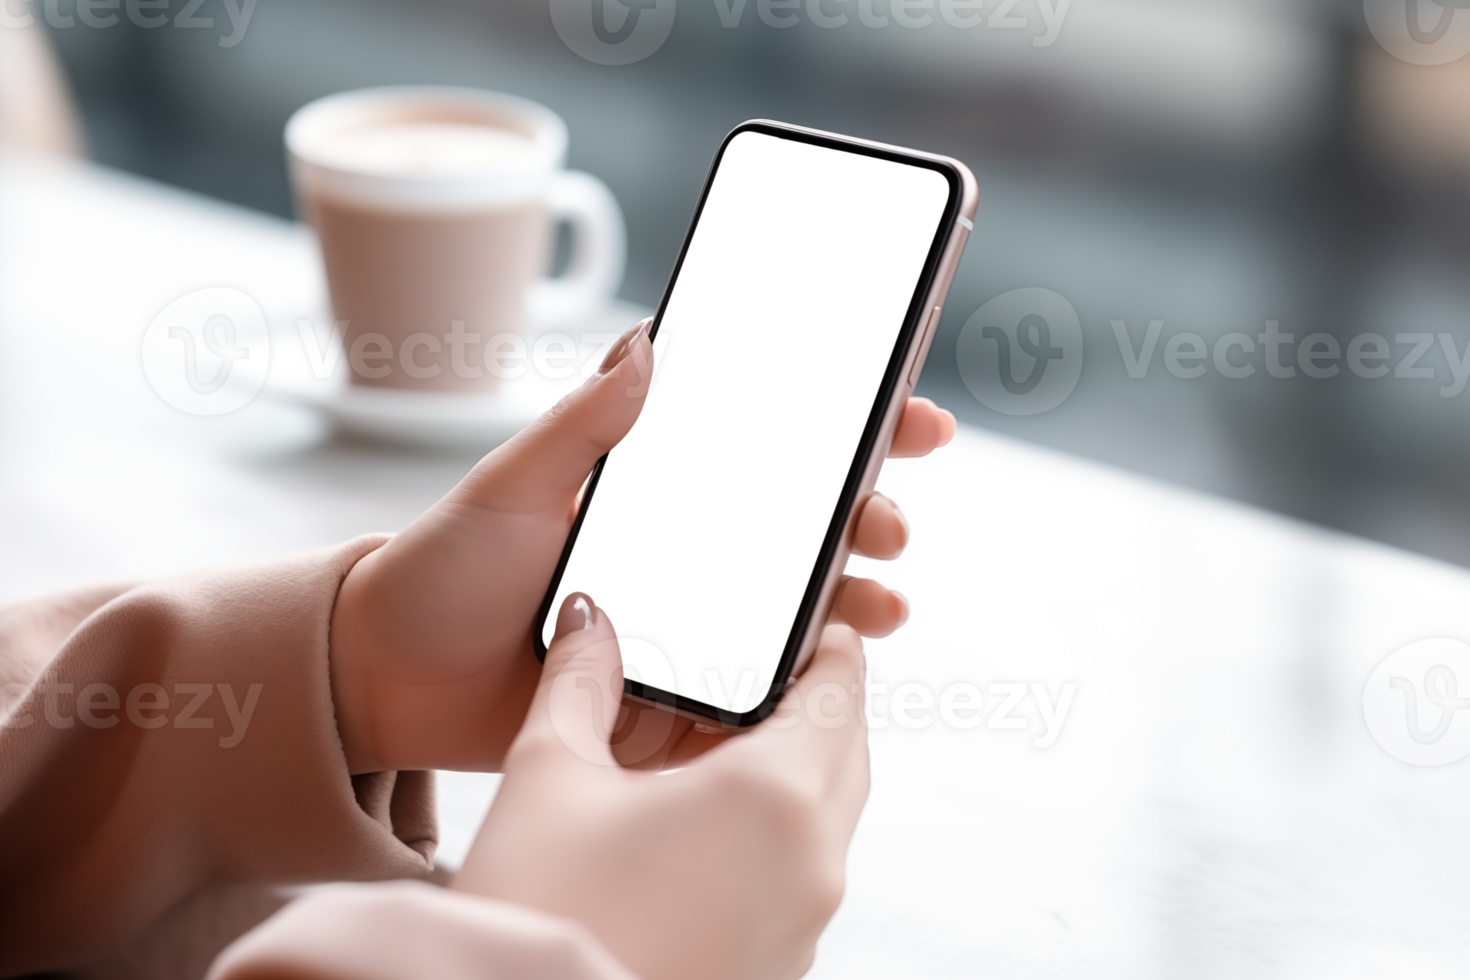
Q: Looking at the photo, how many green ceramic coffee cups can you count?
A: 0